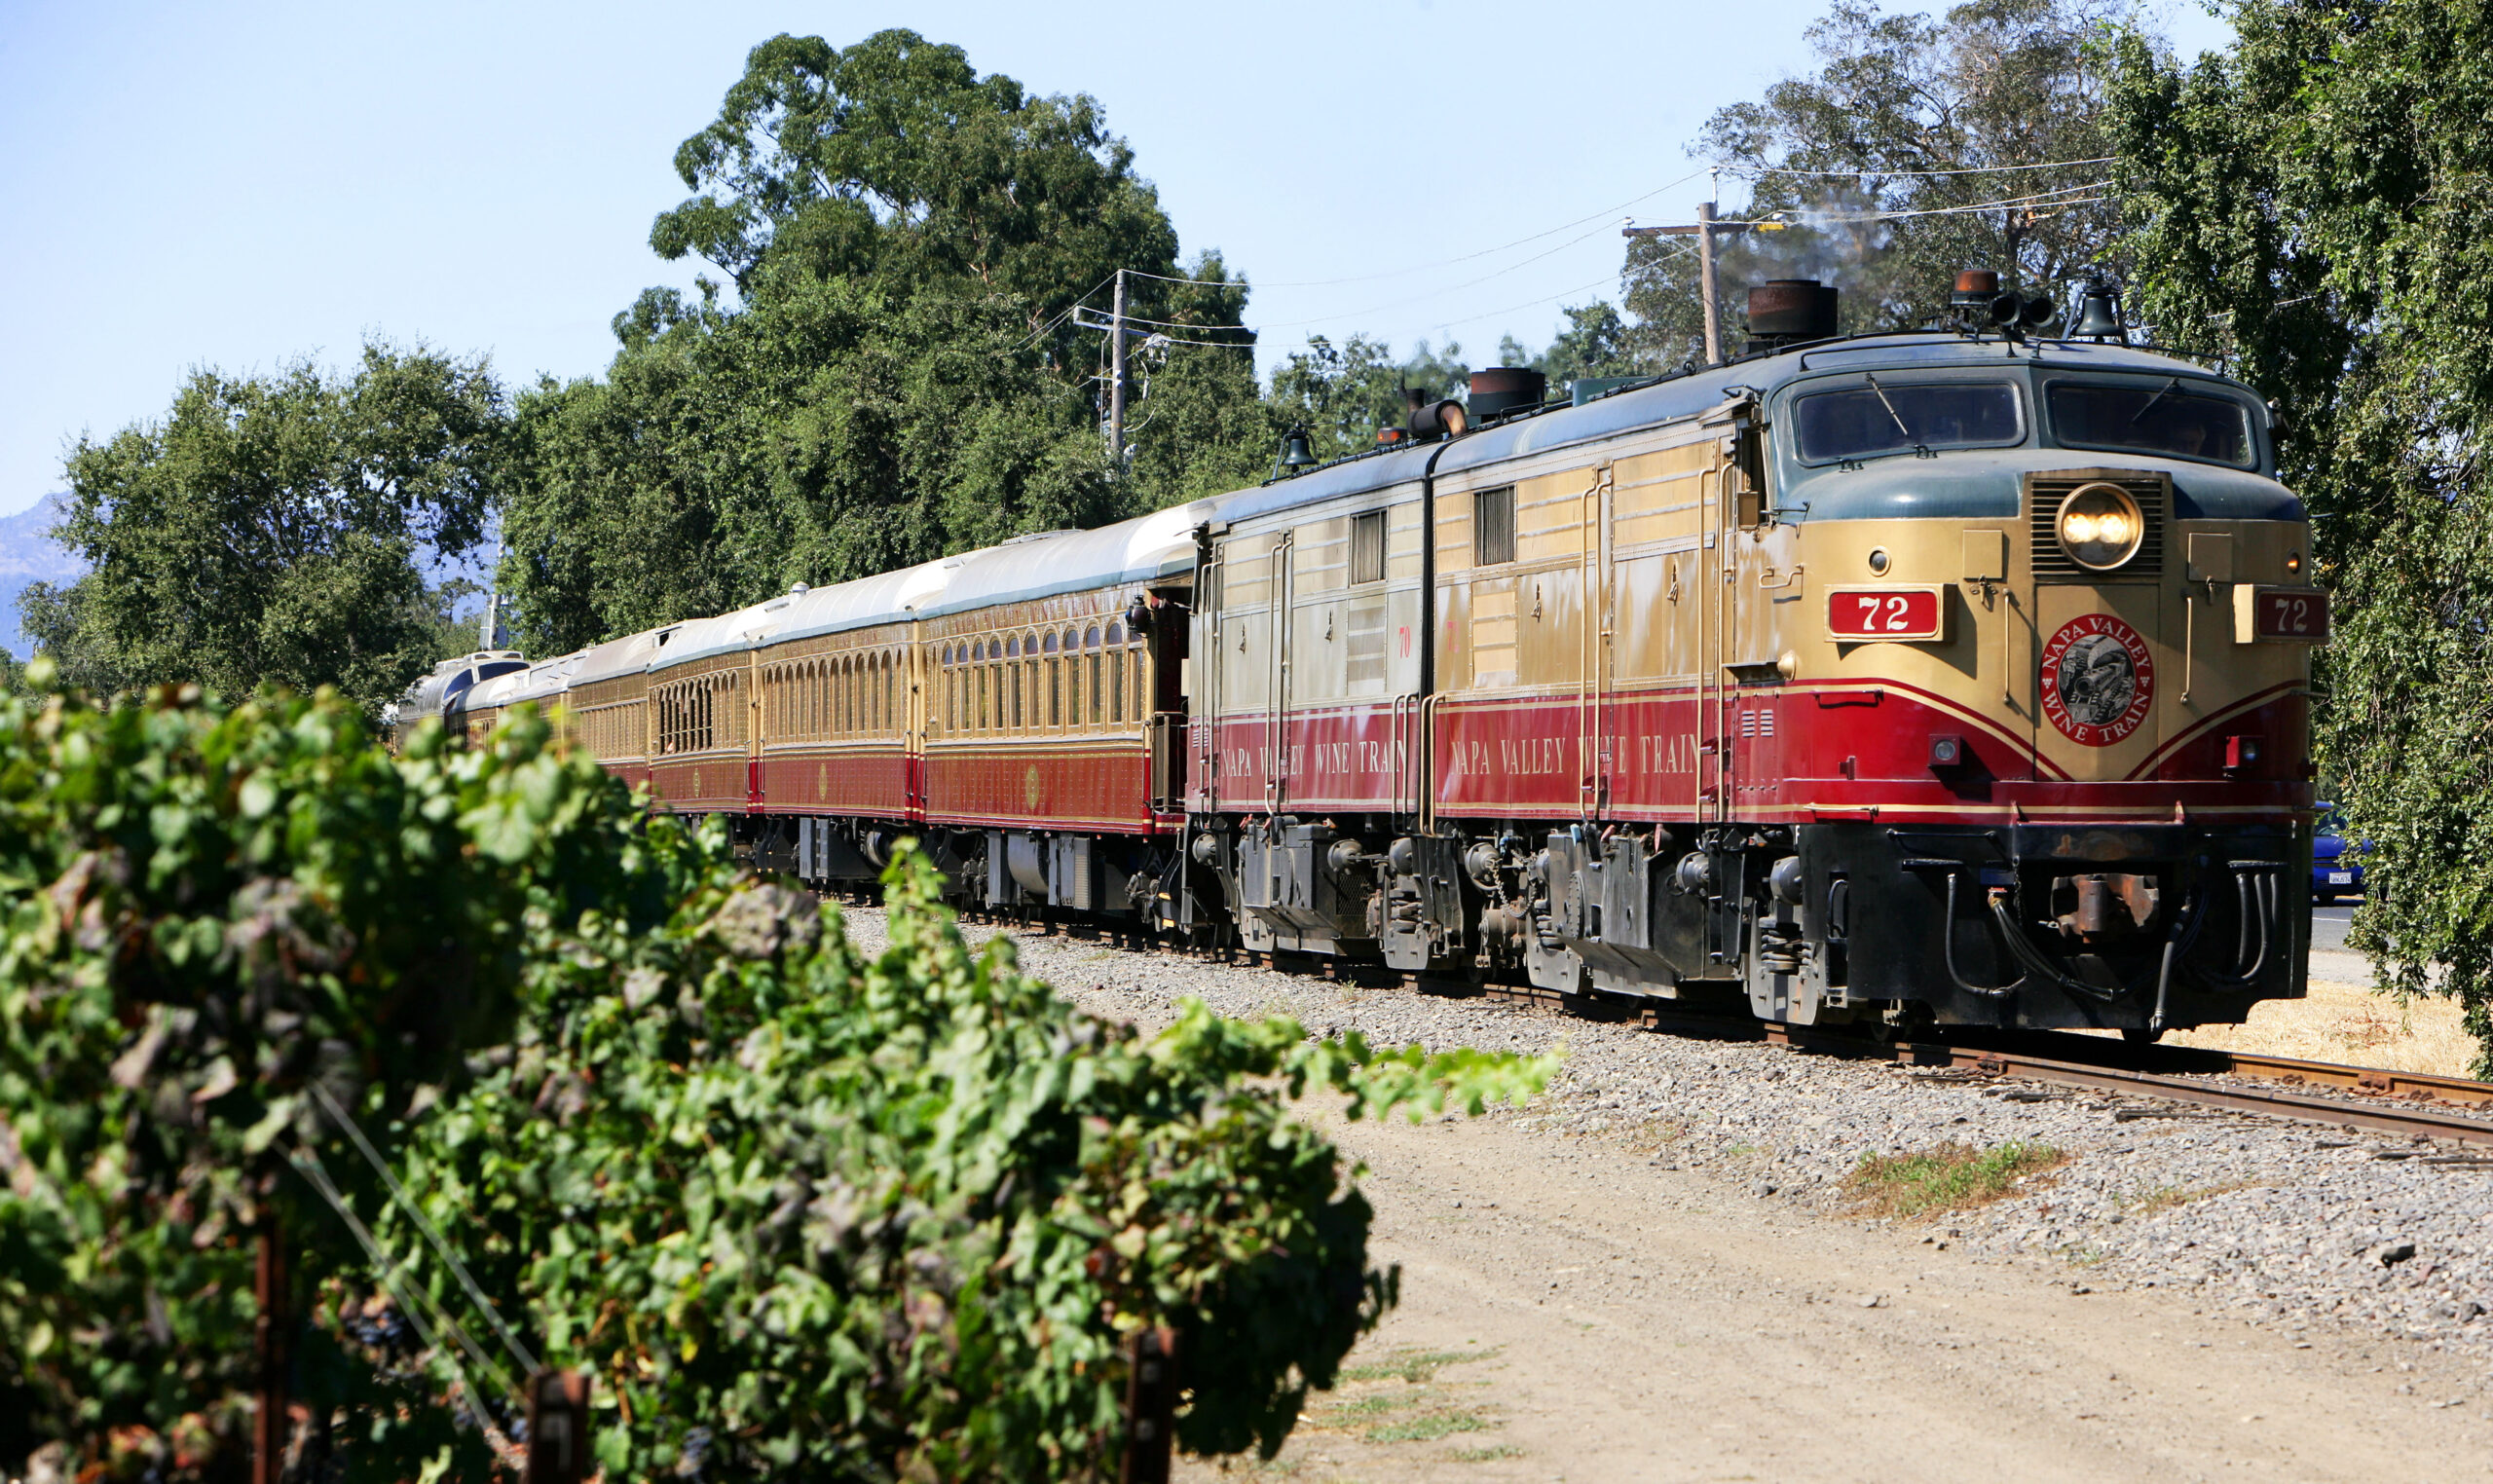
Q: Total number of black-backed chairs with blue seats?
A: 0